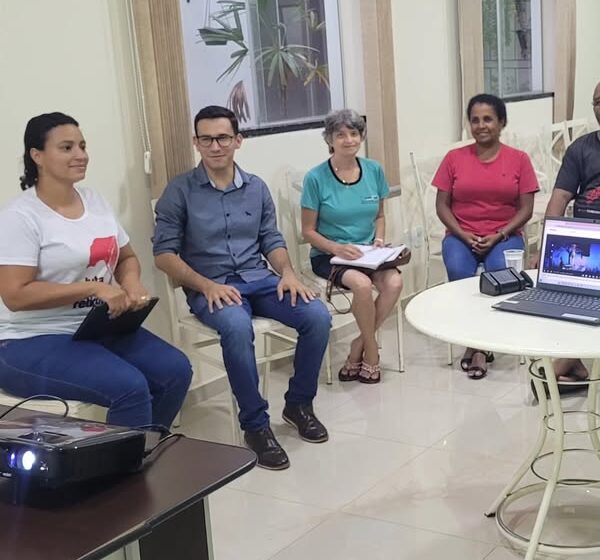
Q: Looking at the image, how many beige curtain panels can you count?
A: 4